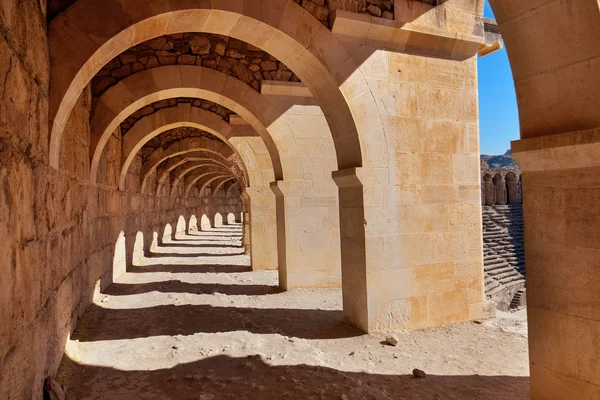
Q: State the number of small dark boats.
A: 0